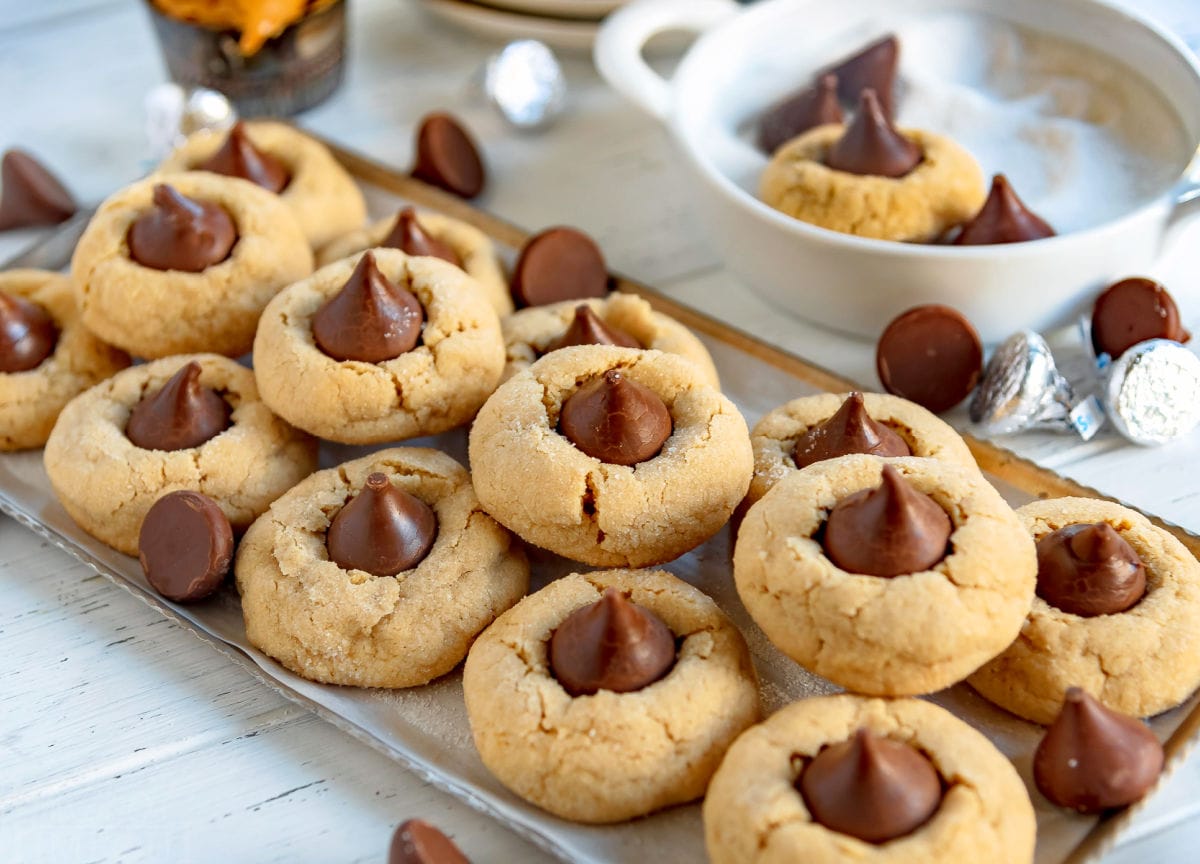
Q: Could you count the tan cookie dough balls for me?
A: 15